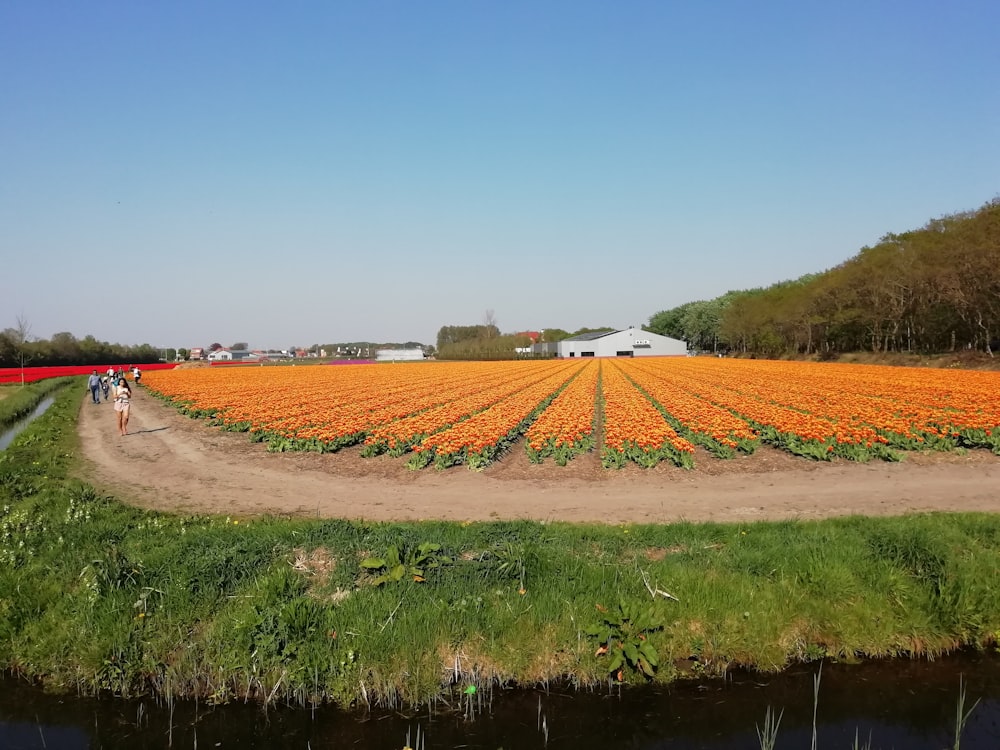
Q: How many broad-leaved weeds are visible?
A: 2